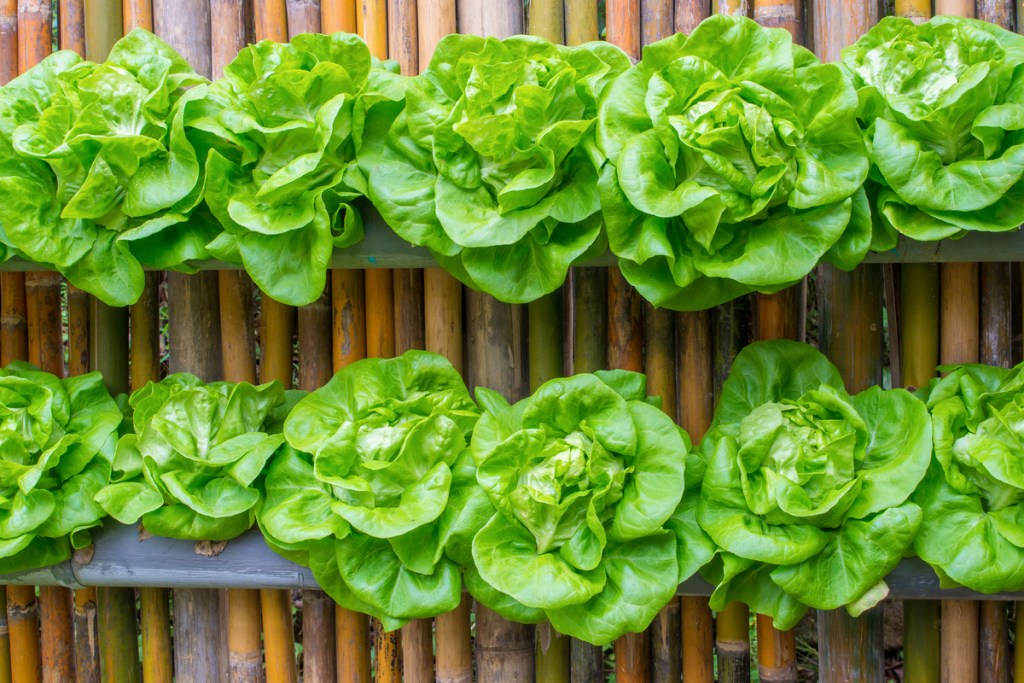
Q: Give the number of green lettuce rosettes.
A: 11